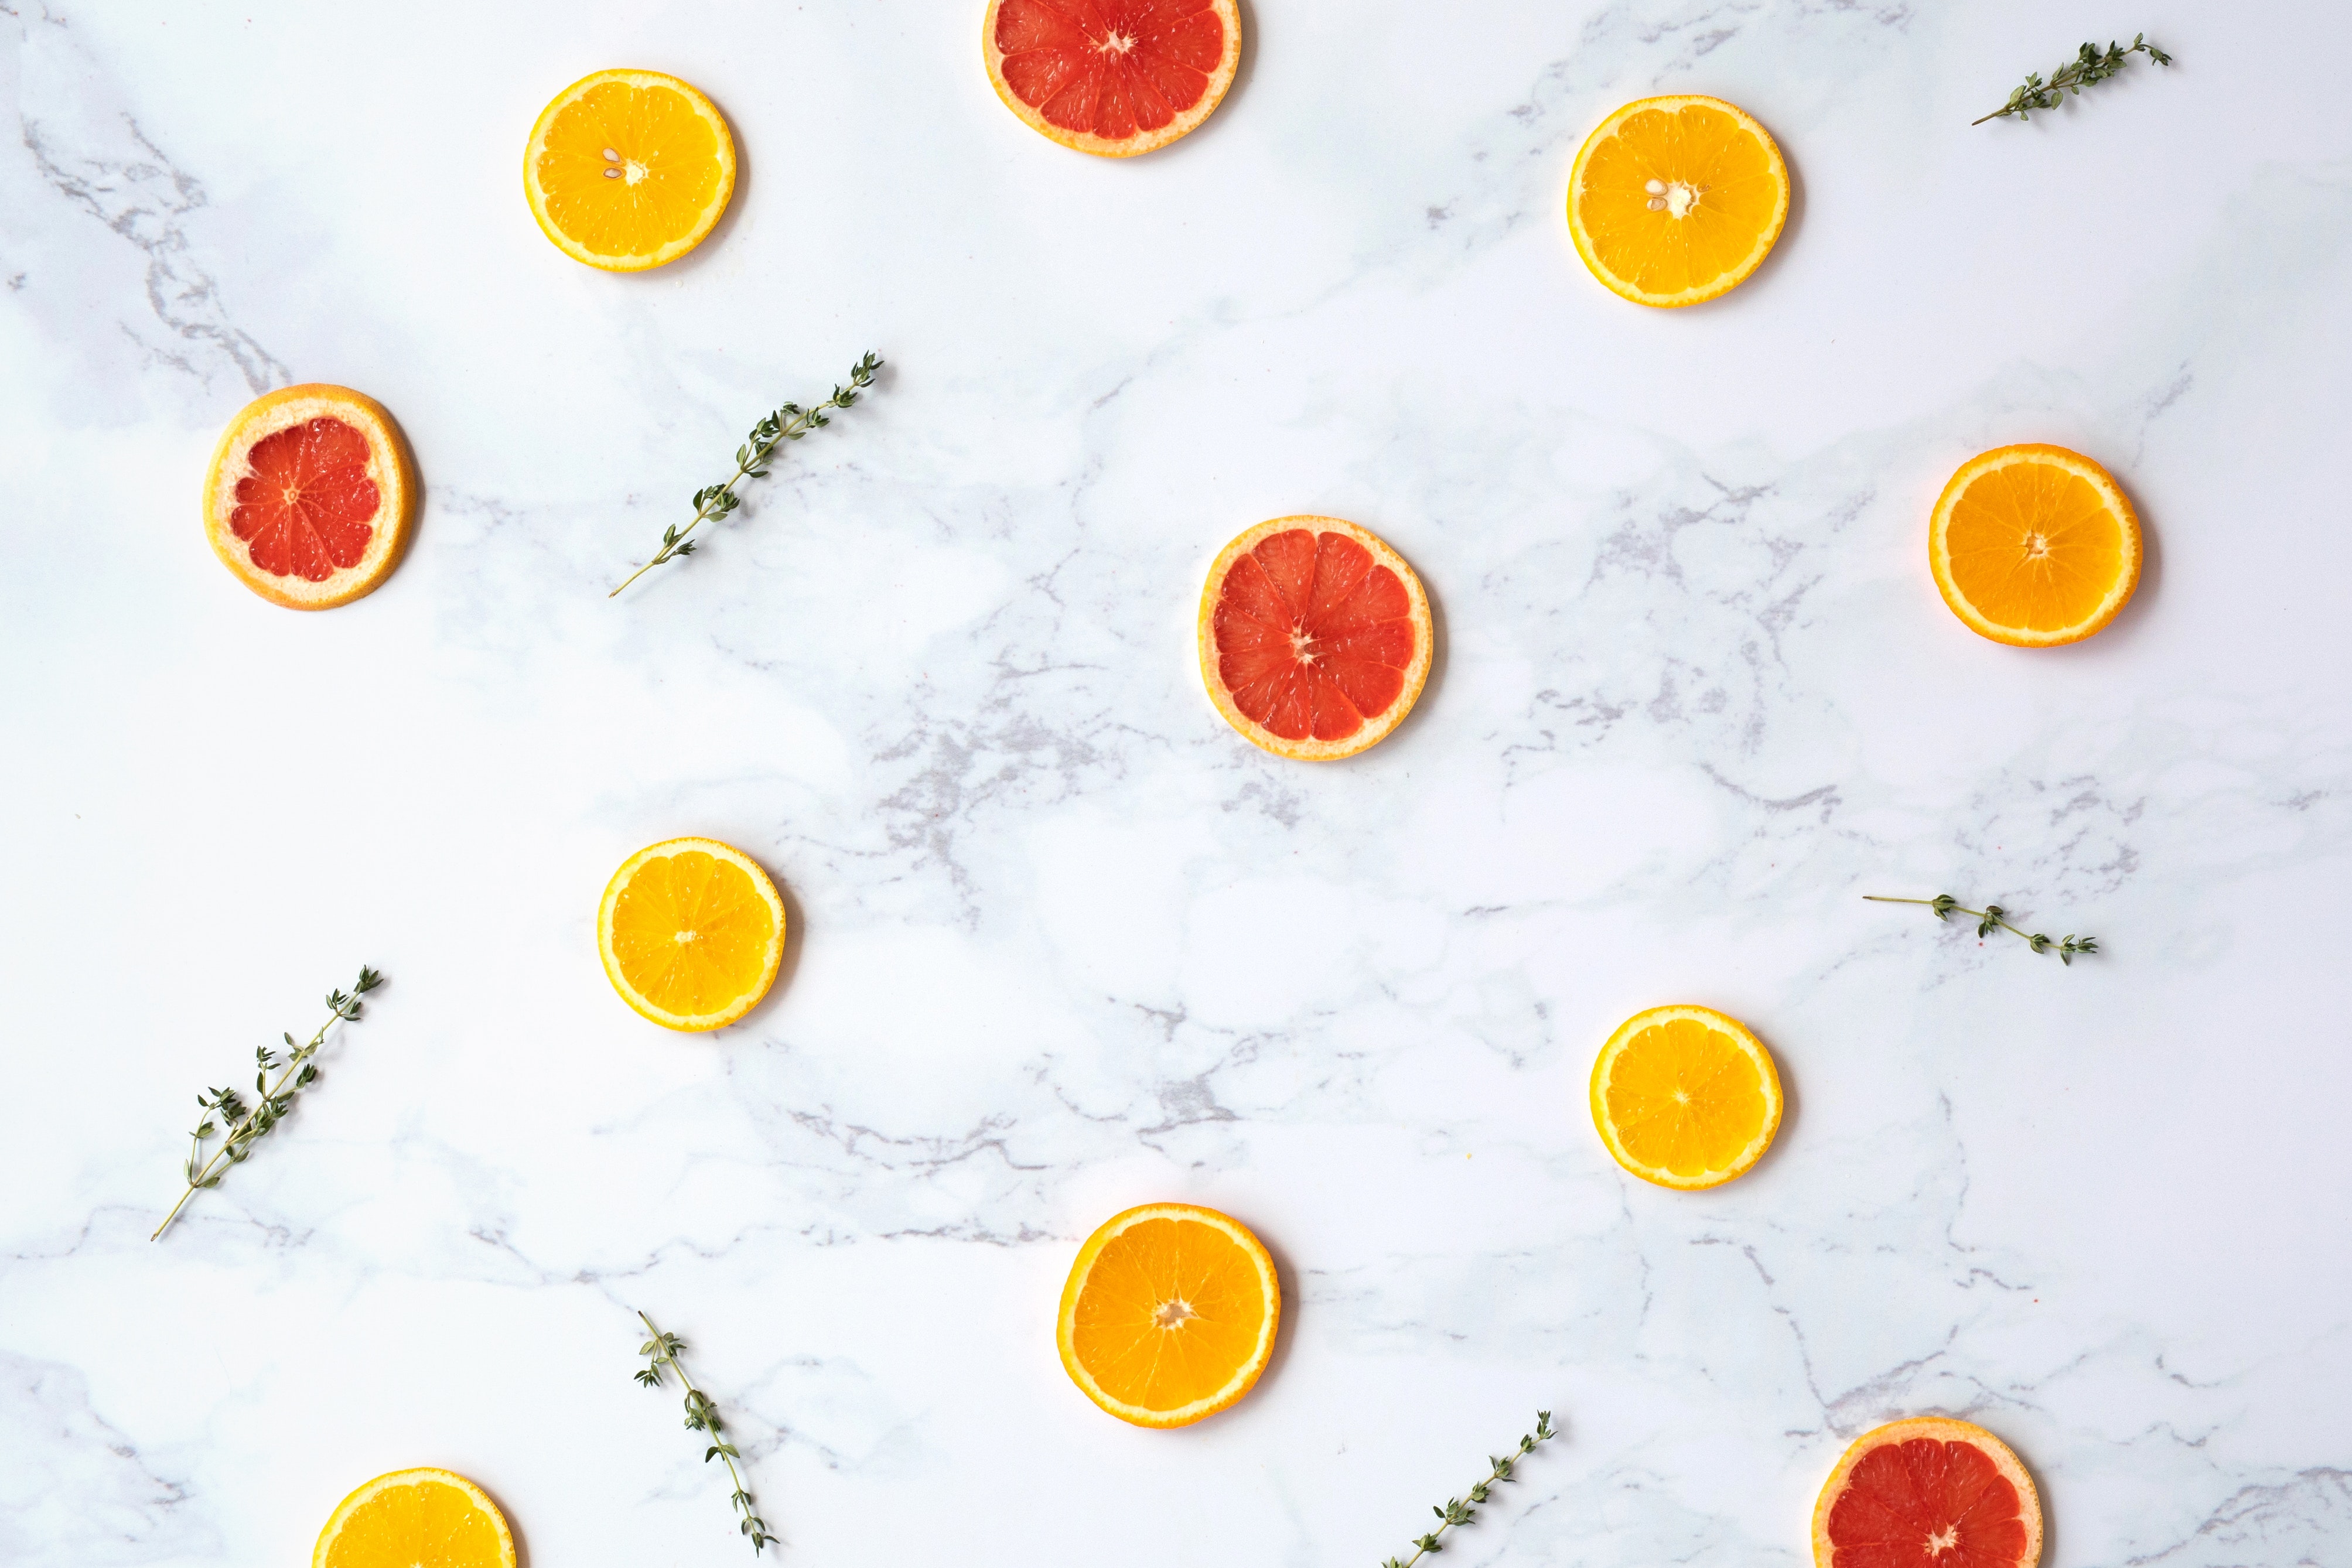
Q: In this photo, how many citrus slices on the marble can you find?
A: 11